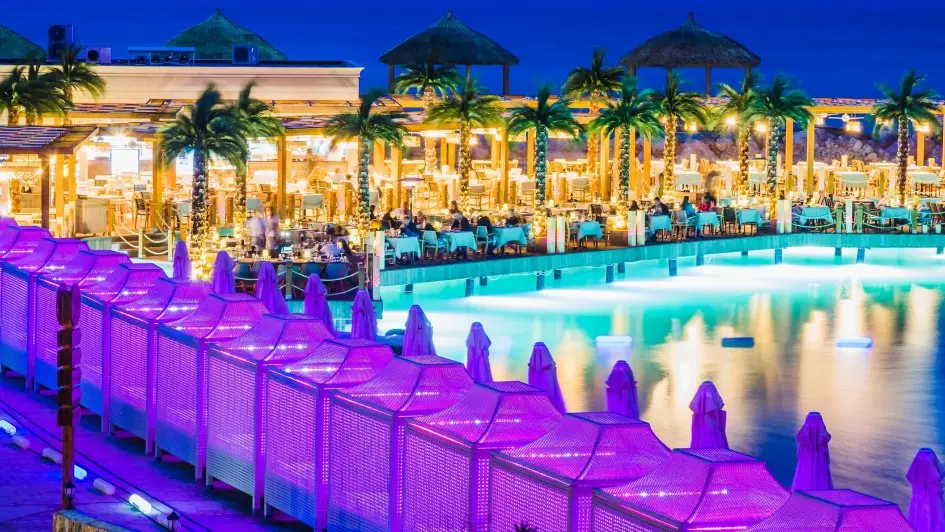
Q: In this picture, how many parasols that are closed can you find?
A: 12